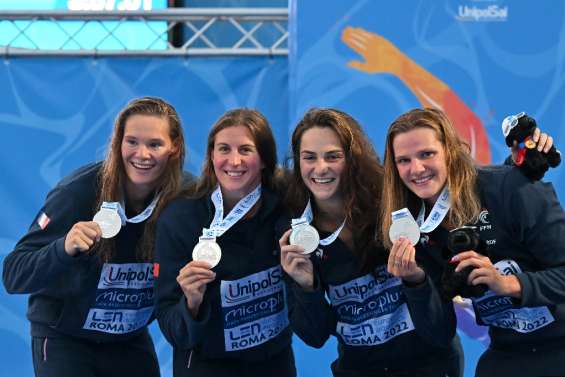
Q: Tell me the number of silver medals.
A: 4